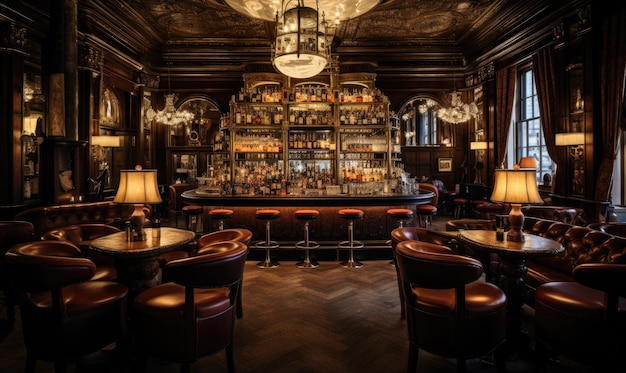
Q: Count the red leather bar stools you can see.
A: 7